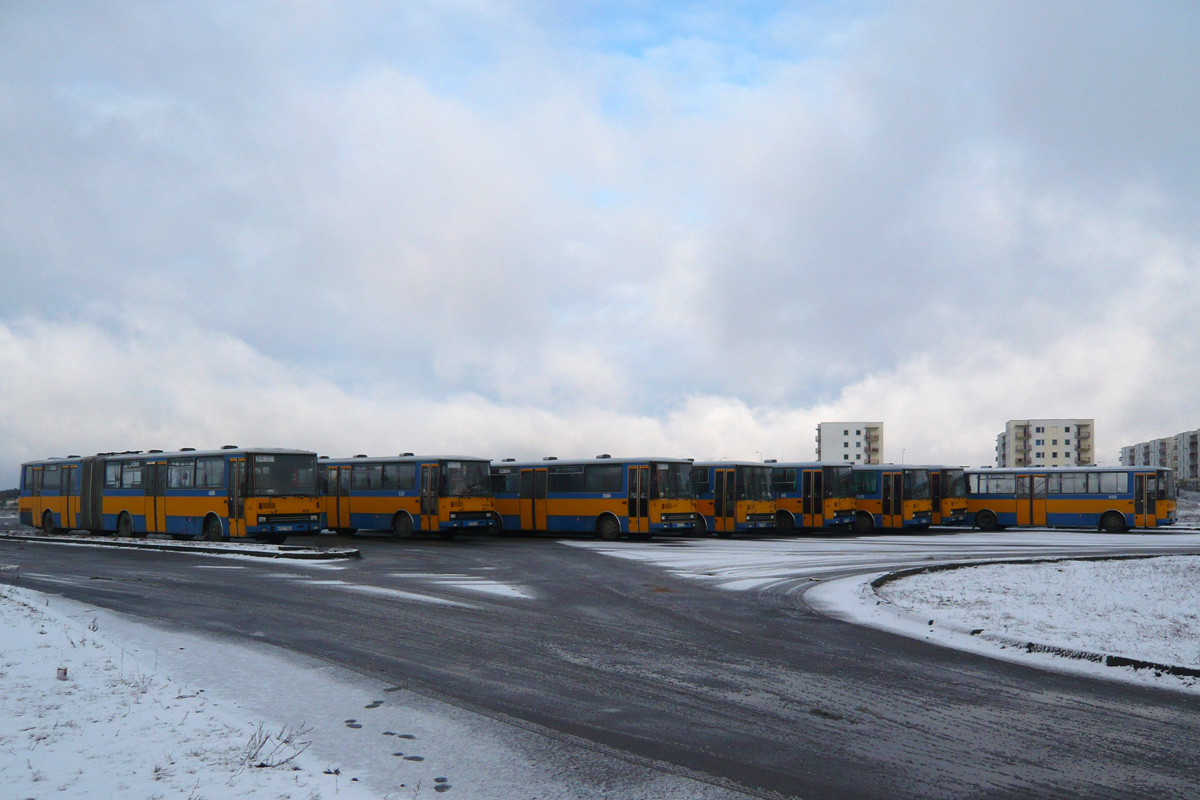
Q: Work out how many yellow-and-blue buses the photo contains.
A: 8